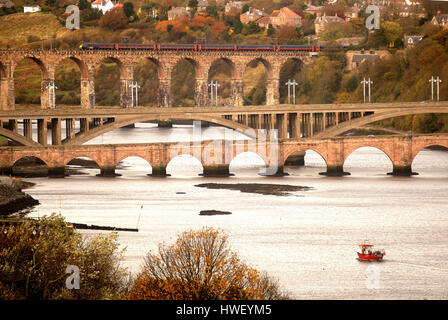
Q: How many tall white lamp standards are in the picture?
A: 12